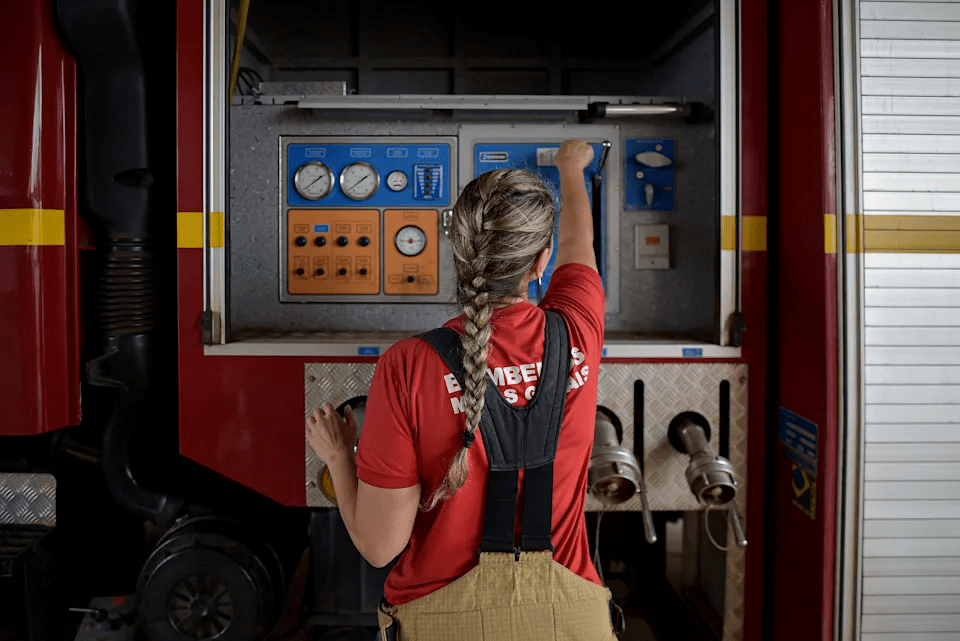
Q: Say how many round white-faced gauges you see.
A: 4